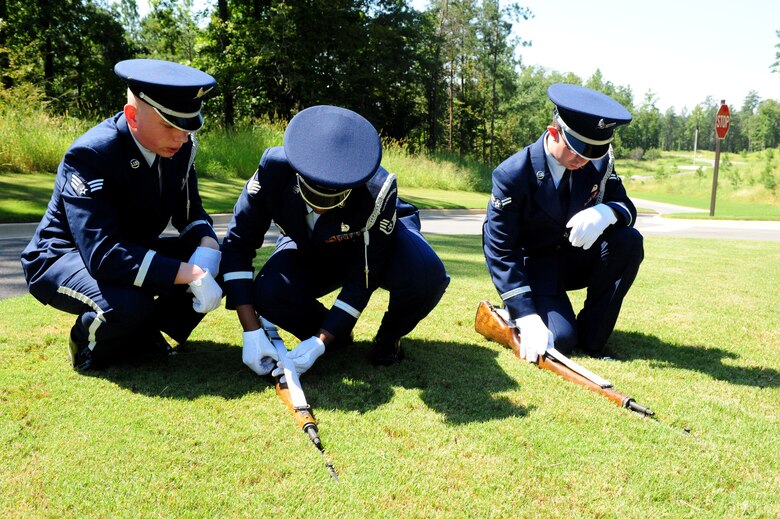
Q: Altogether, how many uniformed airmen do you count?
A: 3